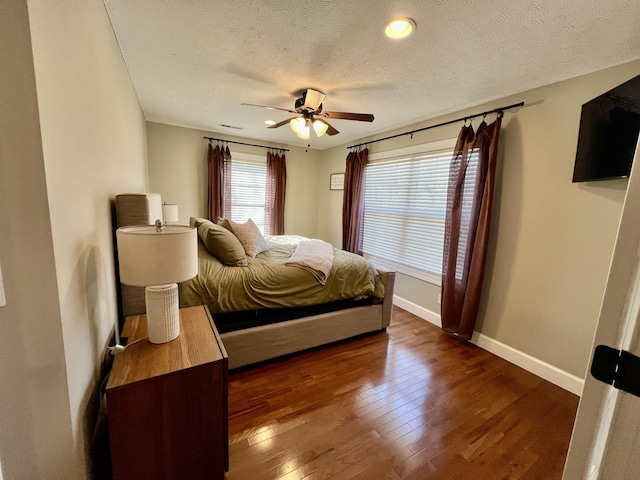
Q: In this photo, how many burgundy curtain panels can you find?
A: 4